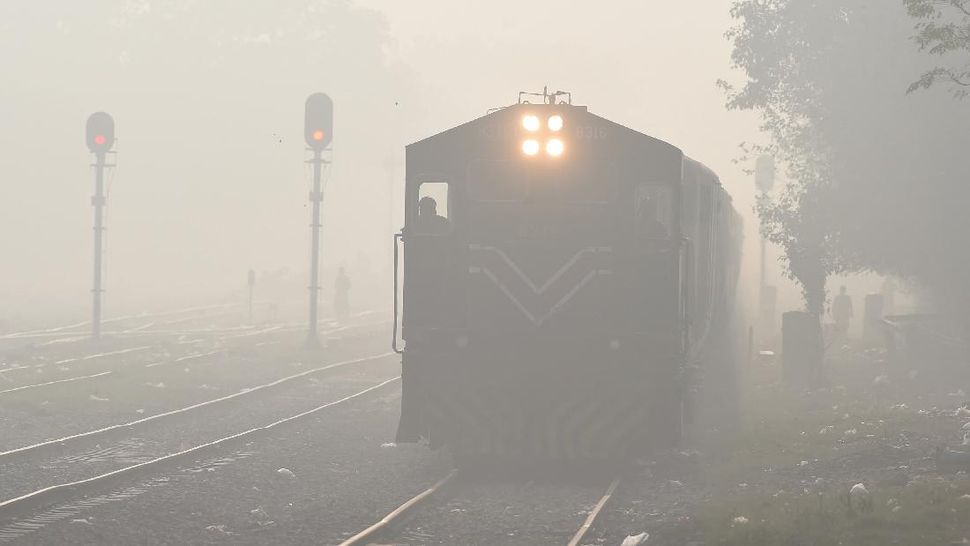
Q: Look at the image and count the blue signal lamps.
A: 0